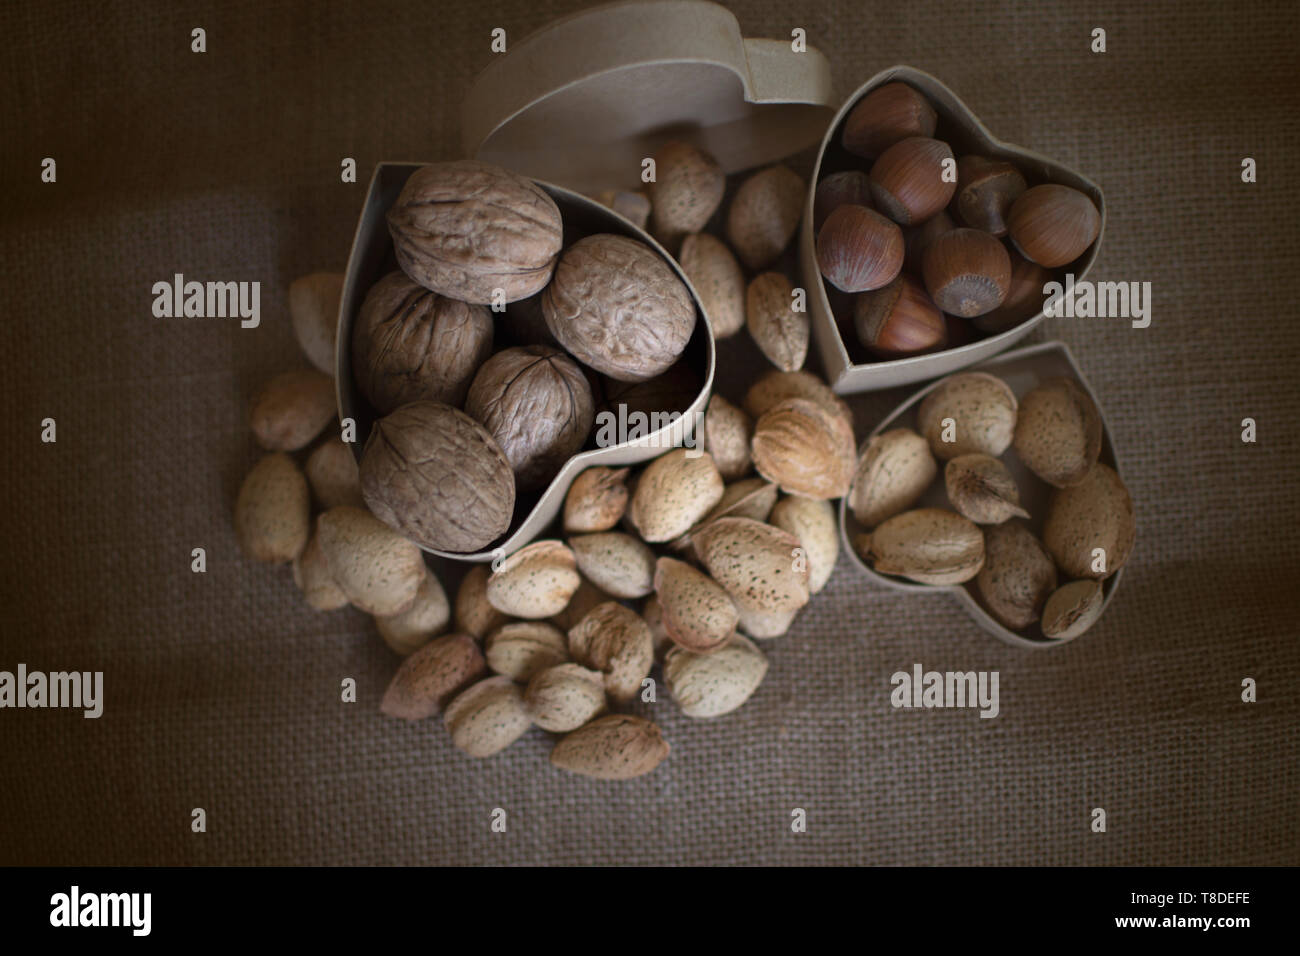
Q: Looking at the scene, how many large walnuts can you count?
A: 5